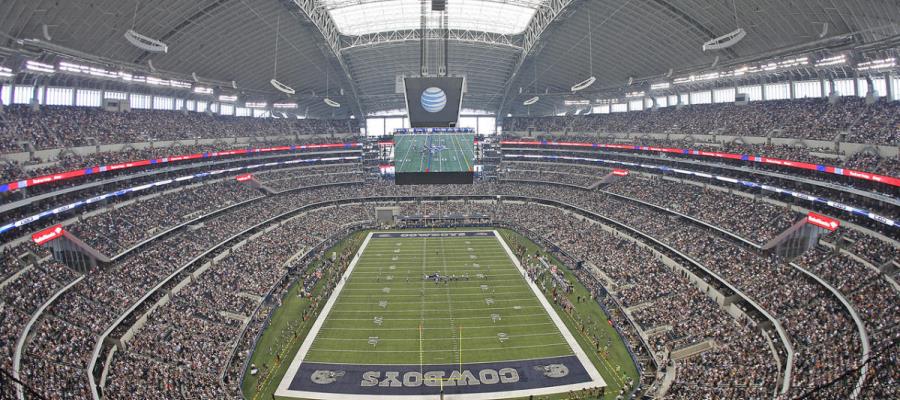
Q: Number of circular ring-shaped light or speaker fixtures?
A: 6